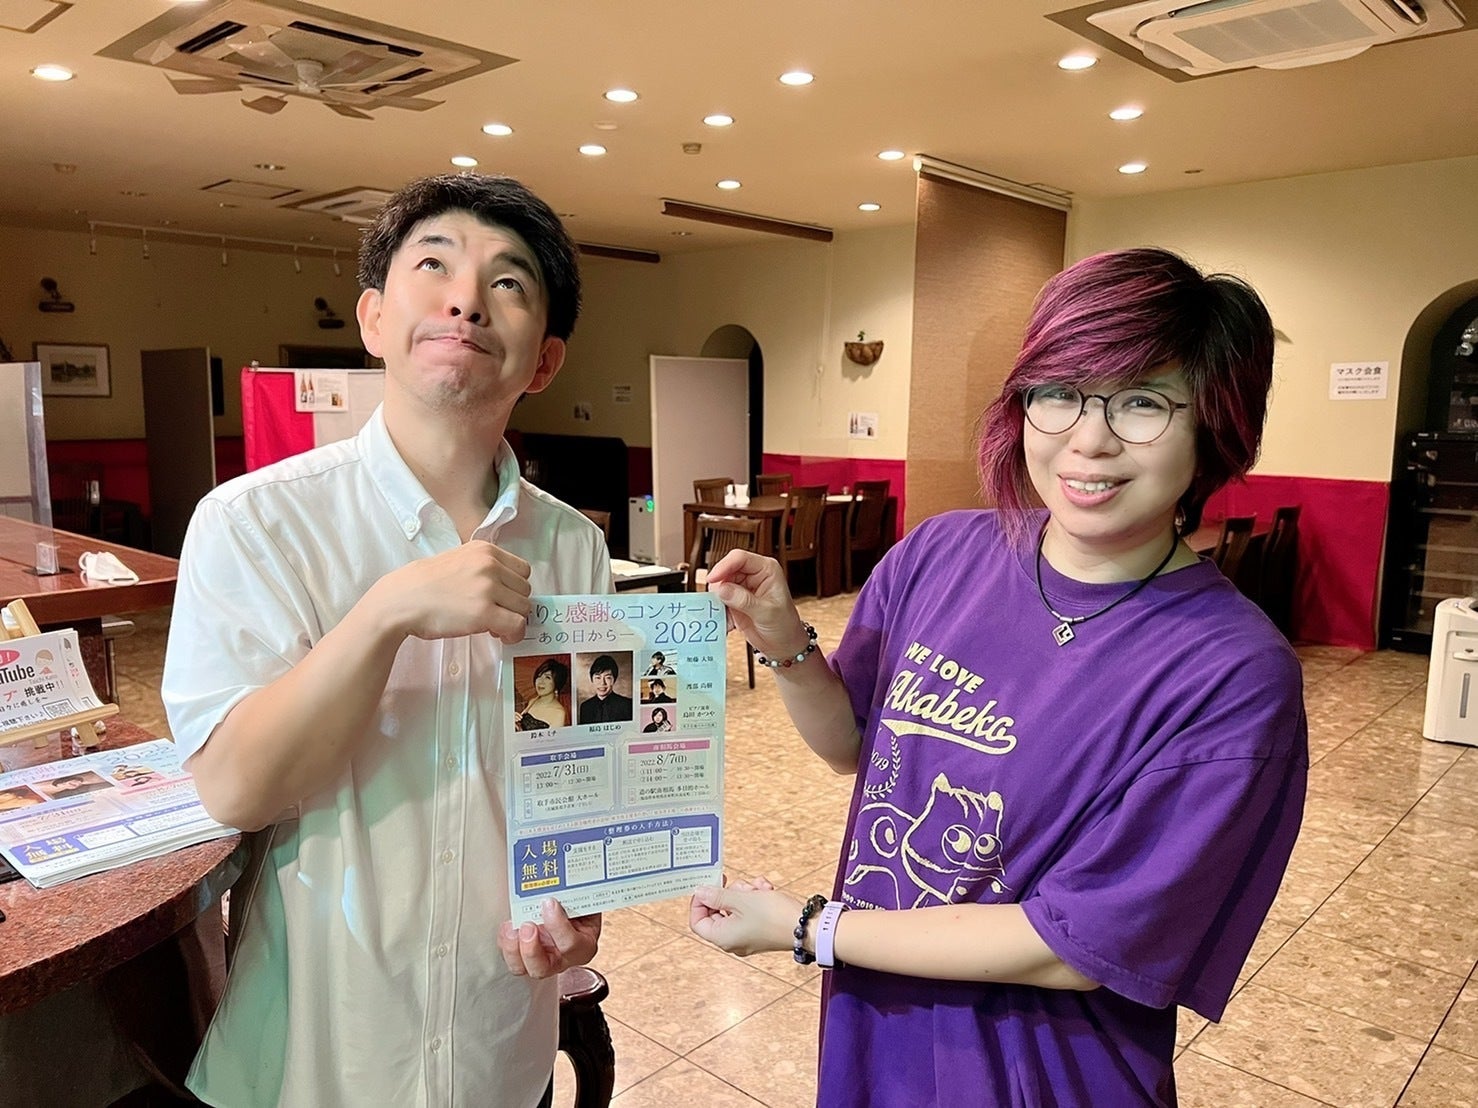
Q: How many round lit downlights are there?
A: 13